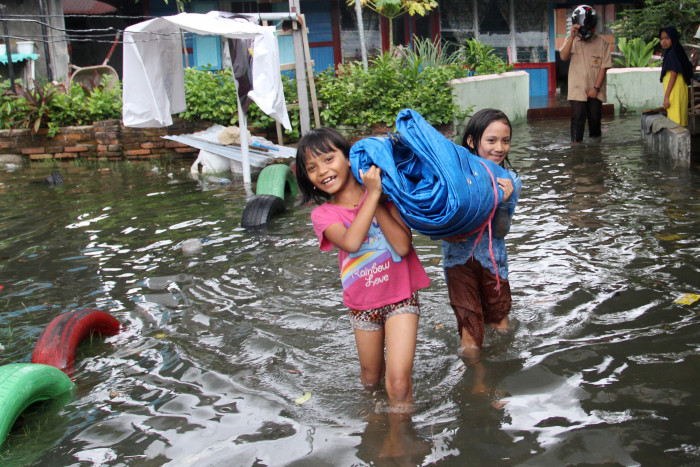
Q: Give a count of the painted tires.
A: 3